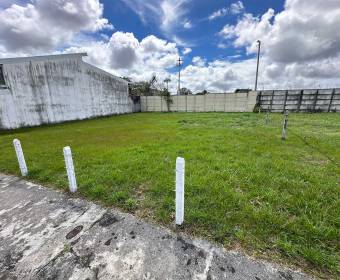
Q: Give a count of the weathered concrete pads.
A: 1